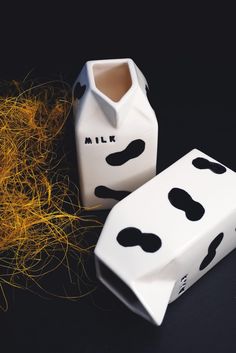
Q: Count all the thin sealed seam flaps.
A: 0